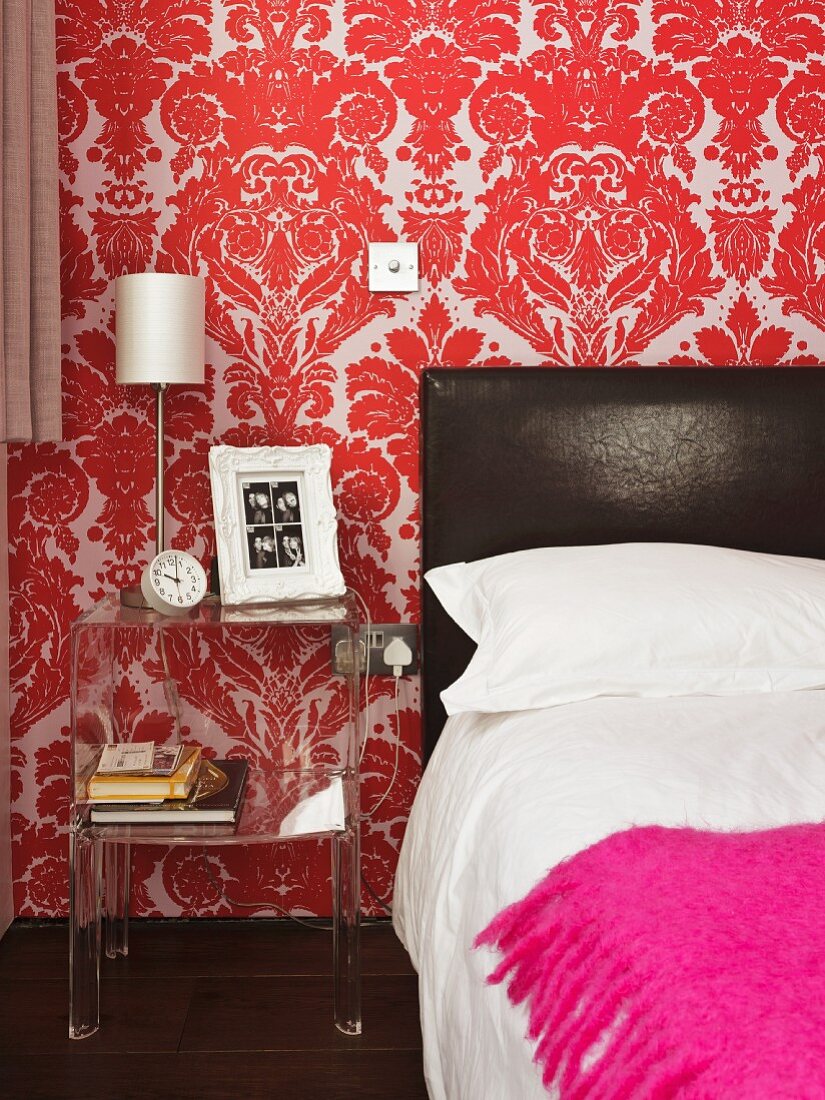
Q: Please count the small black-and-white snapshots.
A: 4